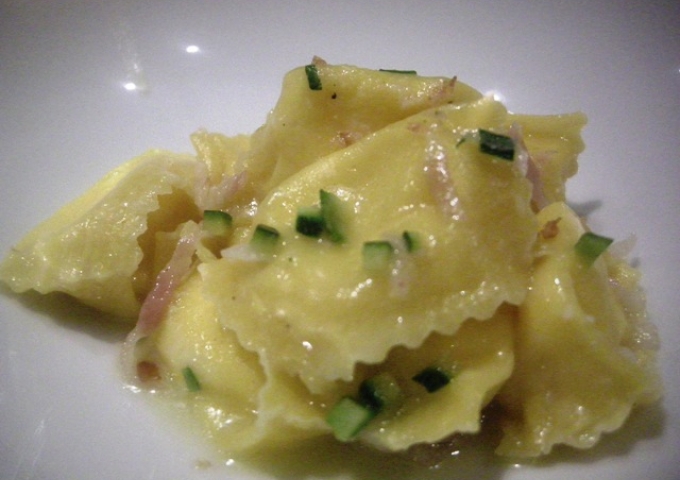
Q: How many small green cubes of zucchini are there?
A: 14